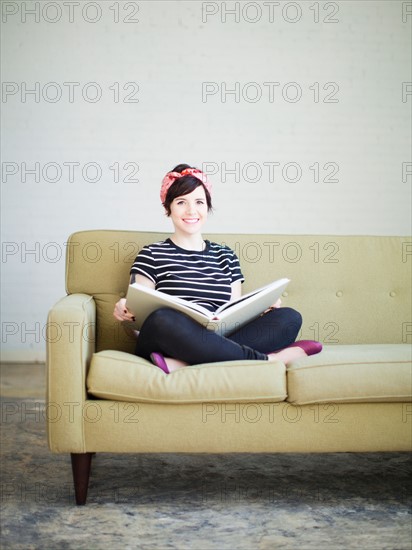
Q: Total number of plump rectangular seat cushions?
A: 2